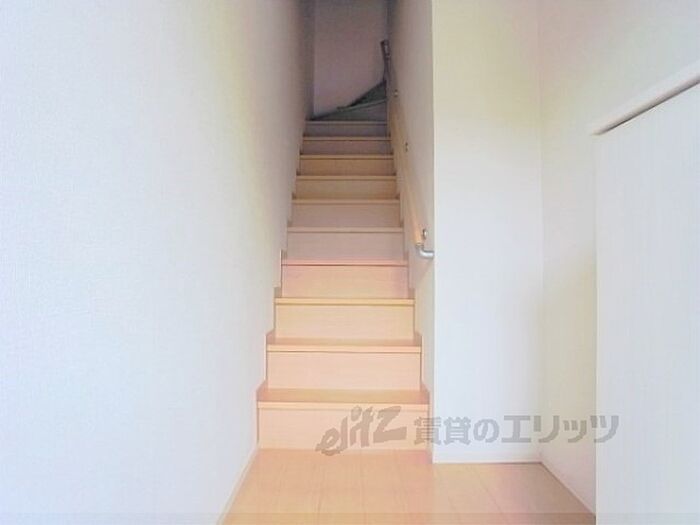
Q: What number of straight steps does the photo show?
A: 10